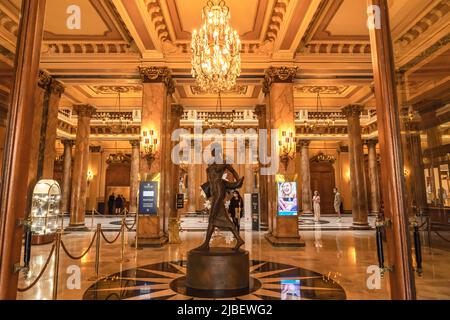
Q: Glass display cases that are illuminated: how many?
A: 1